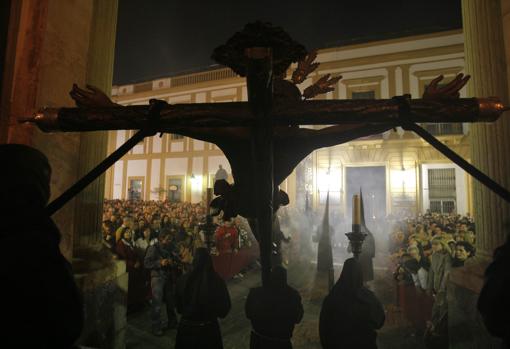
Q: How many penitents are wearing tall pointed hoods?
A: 2